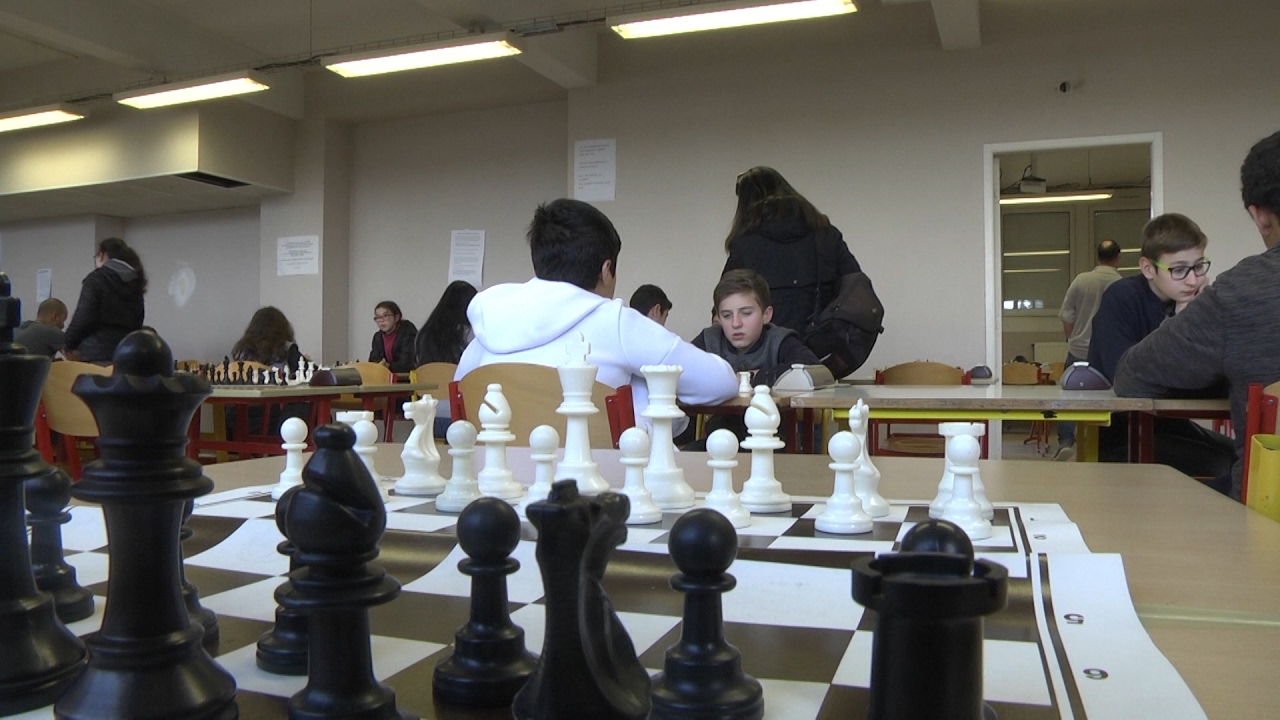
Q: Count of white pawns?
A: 8